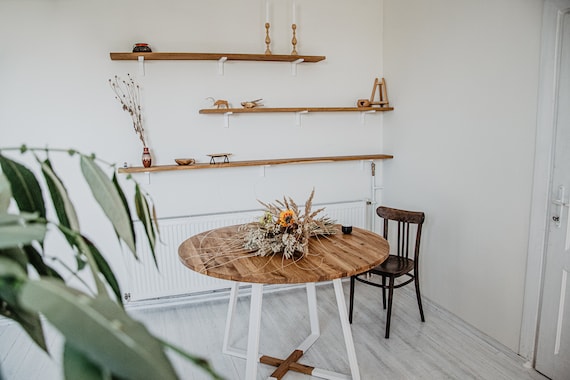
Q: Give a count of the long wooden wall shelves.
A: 3